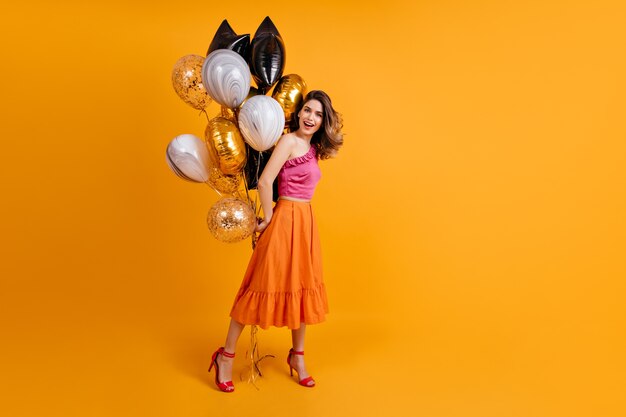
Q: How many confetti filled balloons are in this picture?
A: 3